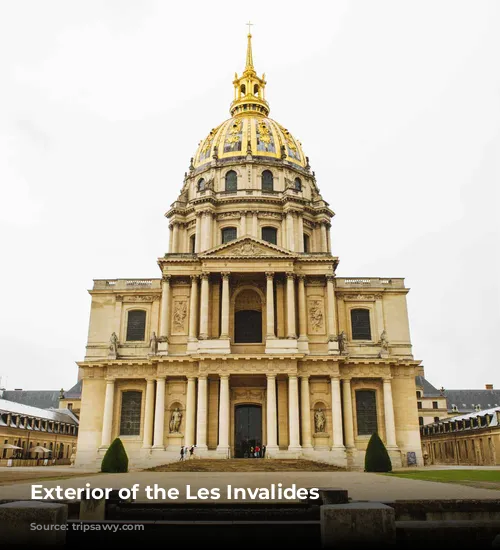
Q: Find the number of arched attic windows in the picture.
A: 4